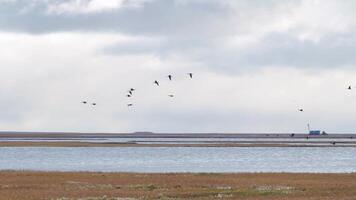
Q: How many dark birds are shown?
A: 12